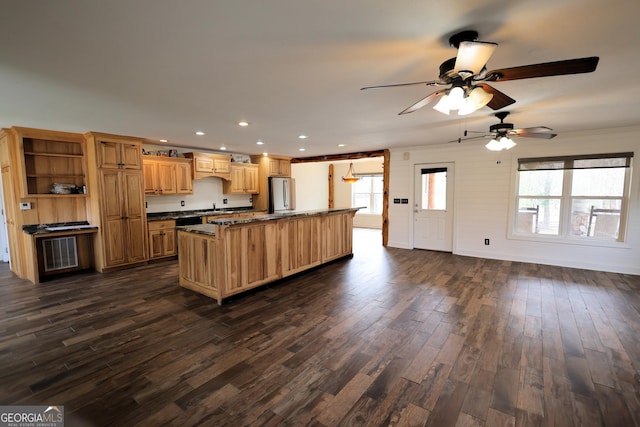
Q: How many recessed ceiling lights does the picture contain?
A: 9